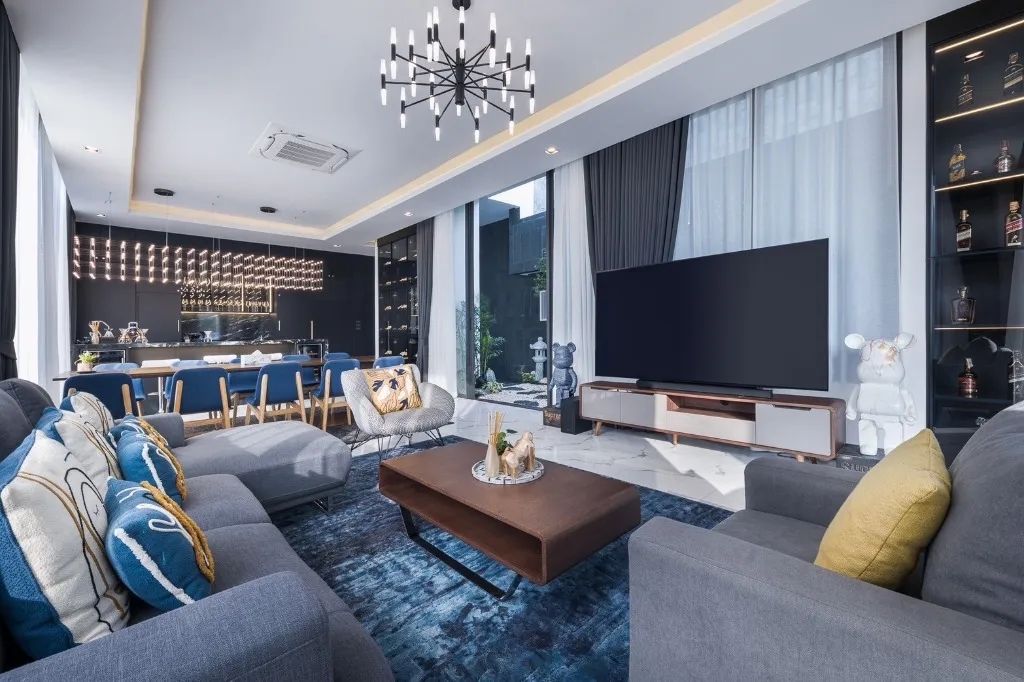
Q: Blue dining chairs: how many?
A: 10